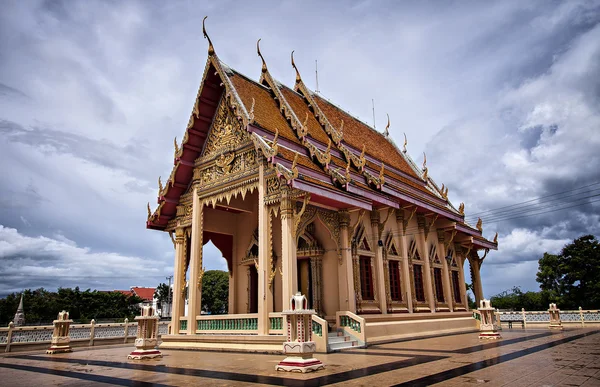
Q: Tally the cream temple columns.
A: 11